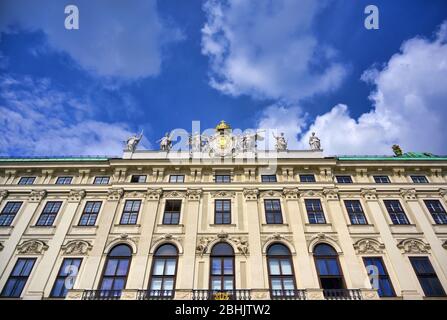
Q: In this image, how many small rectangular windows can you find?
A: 11